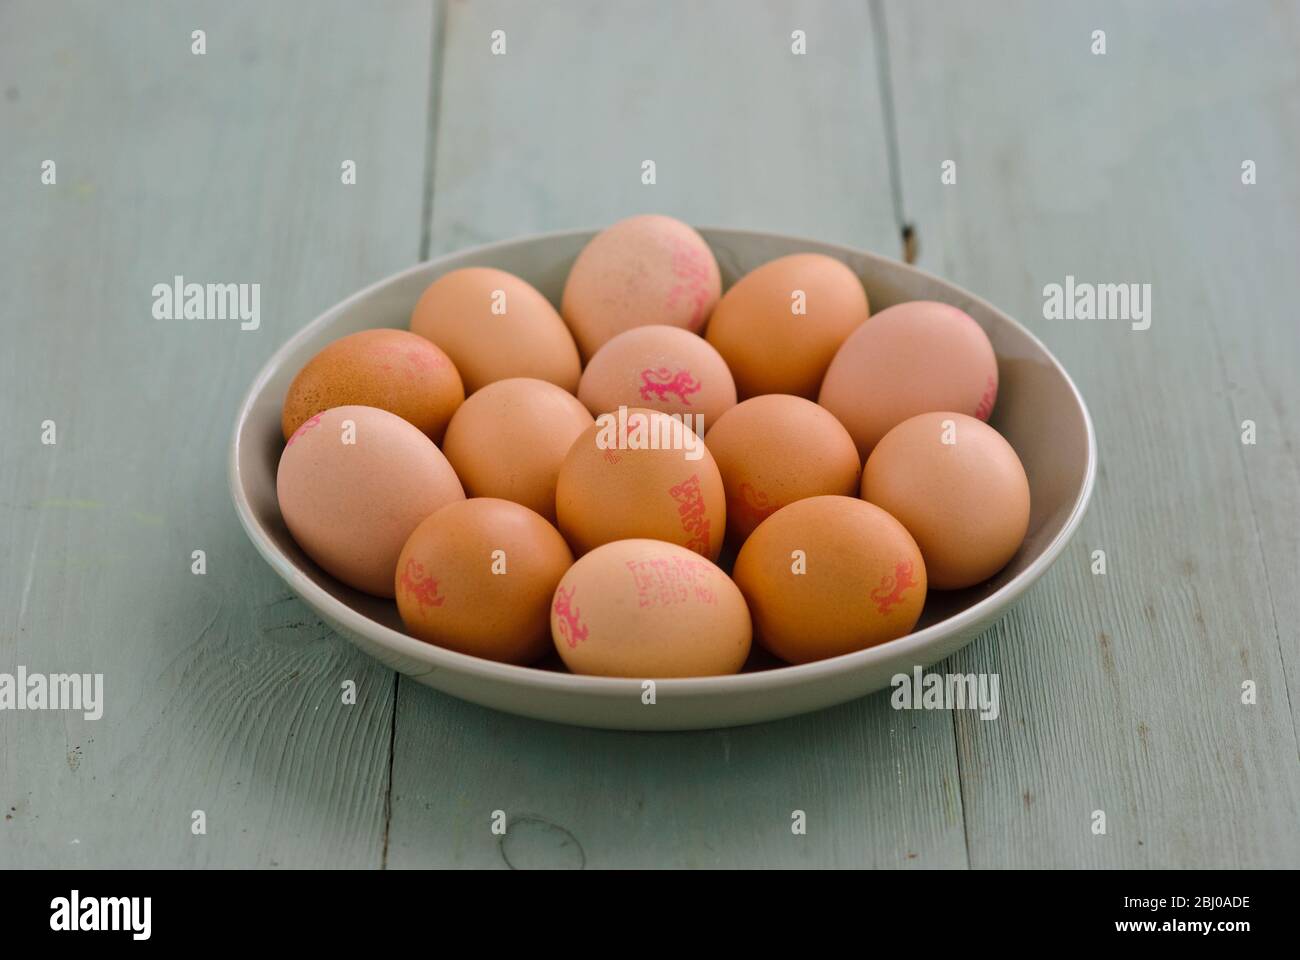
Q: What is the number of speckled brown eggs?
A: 1